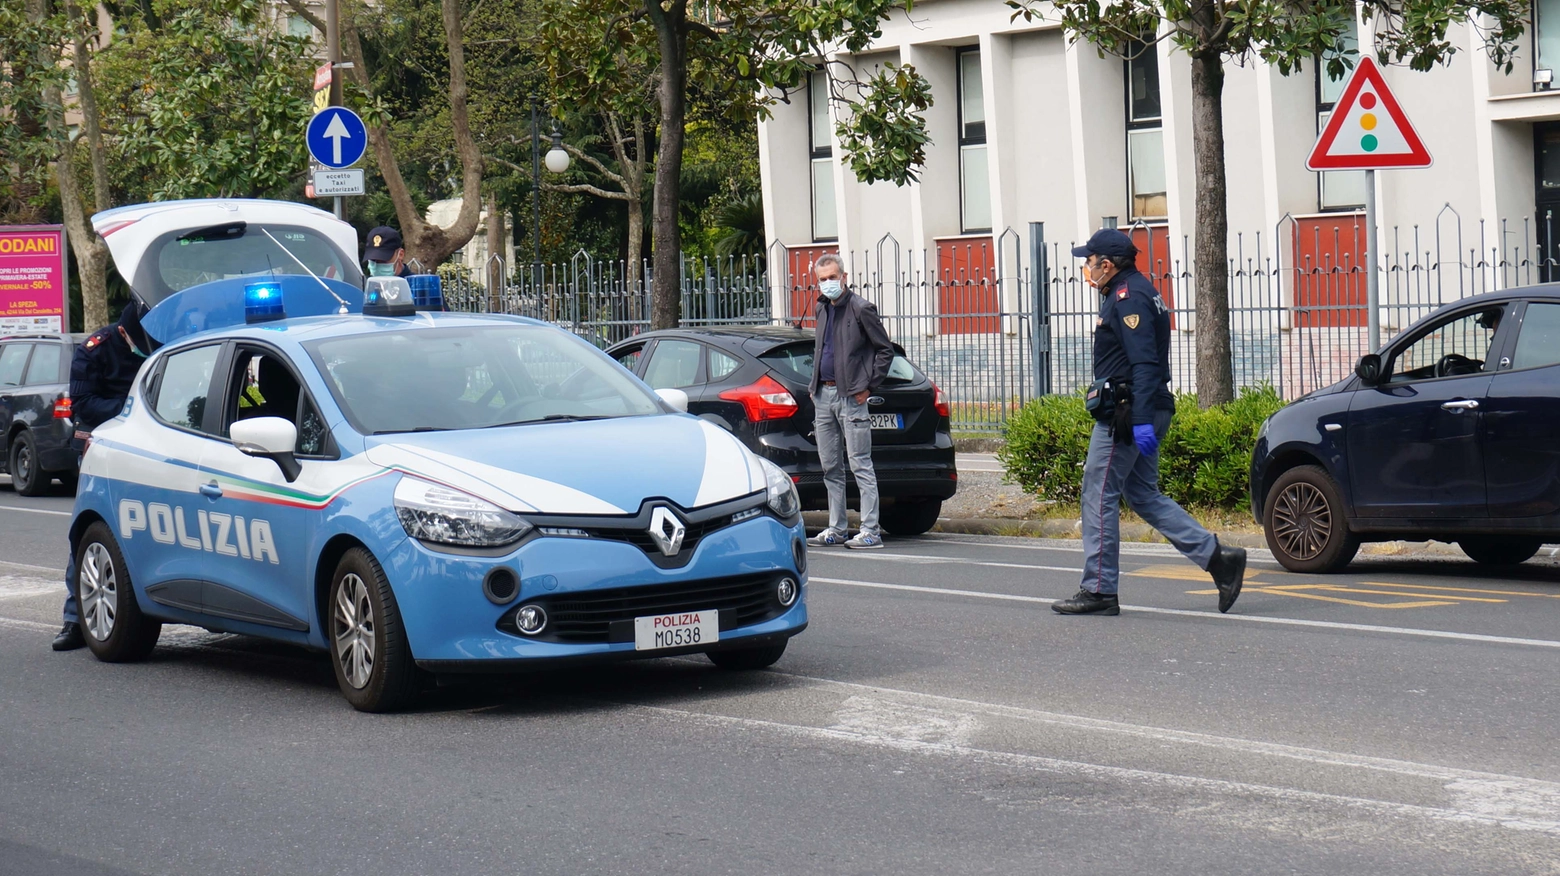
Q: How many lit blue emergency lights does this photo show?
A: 1